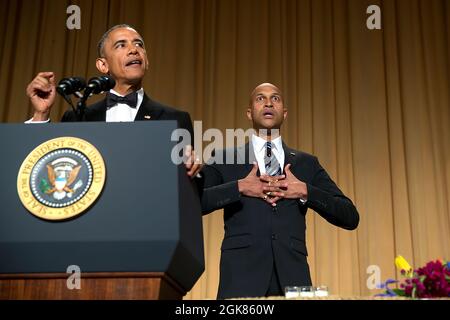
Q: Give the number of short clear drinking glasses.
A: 3